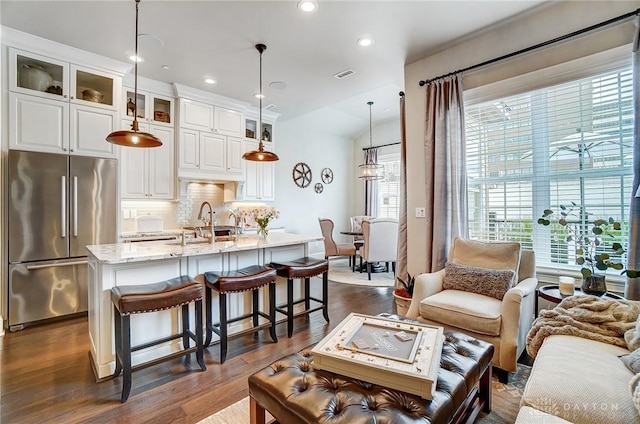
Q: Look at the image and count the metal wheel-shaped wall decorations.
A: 3